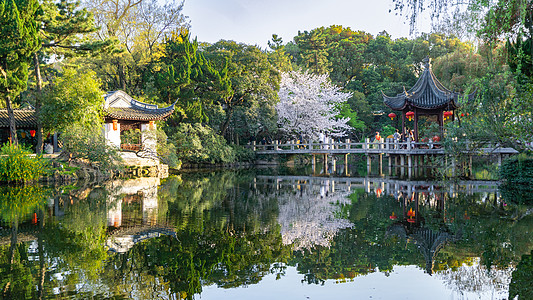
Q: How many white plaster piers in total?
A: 2